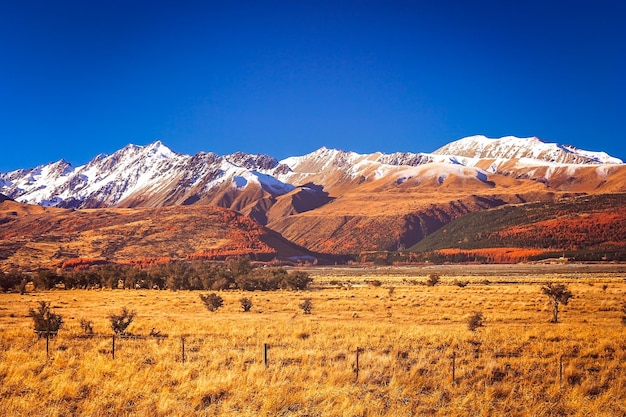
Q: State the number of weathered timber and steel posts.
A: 7